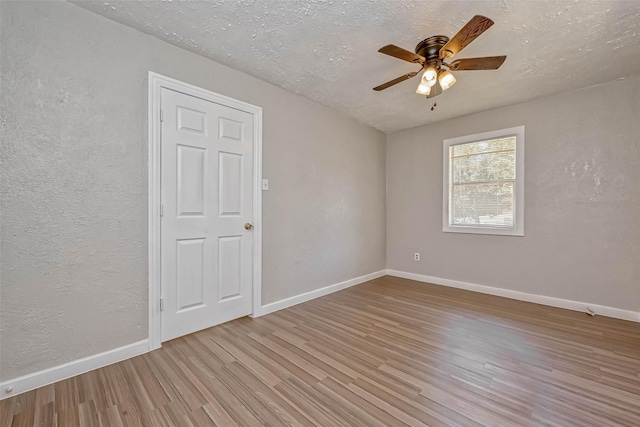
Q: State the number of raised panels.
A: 6